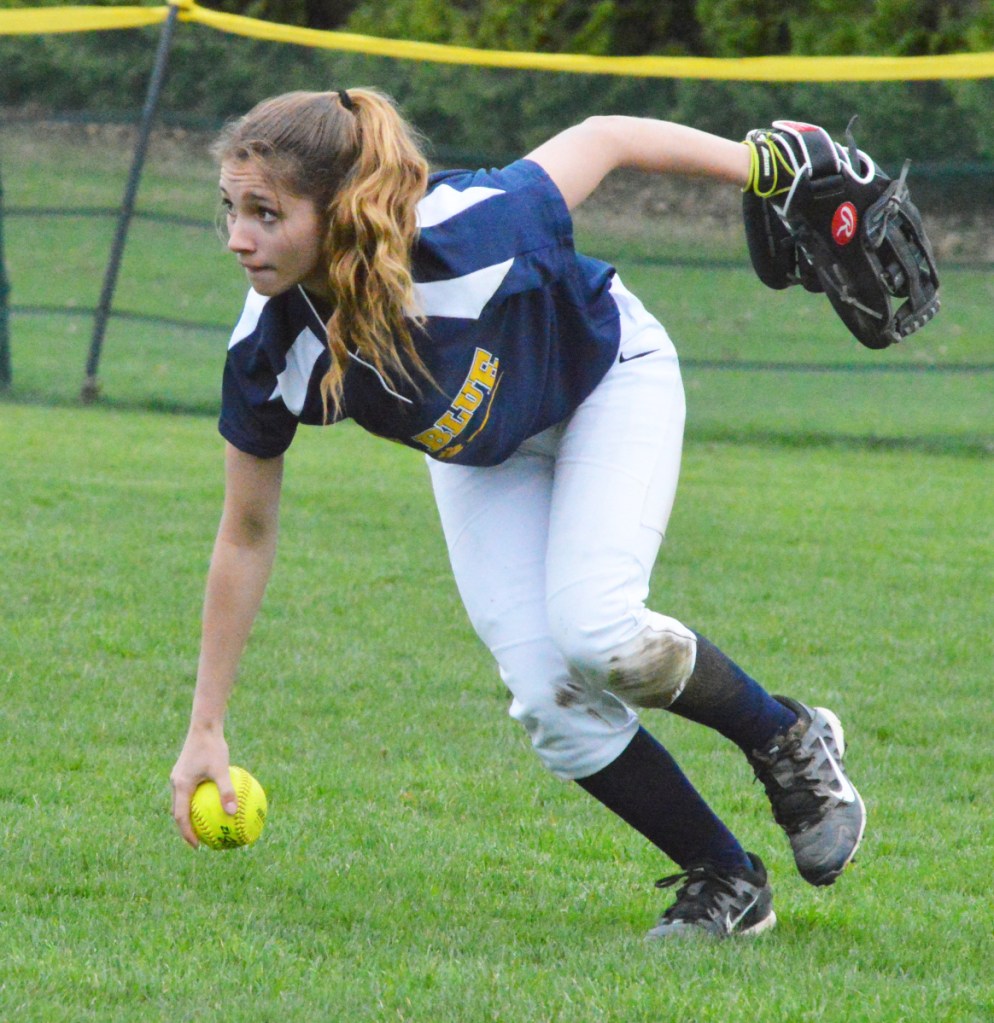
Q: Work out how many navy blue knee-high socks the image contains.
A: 2